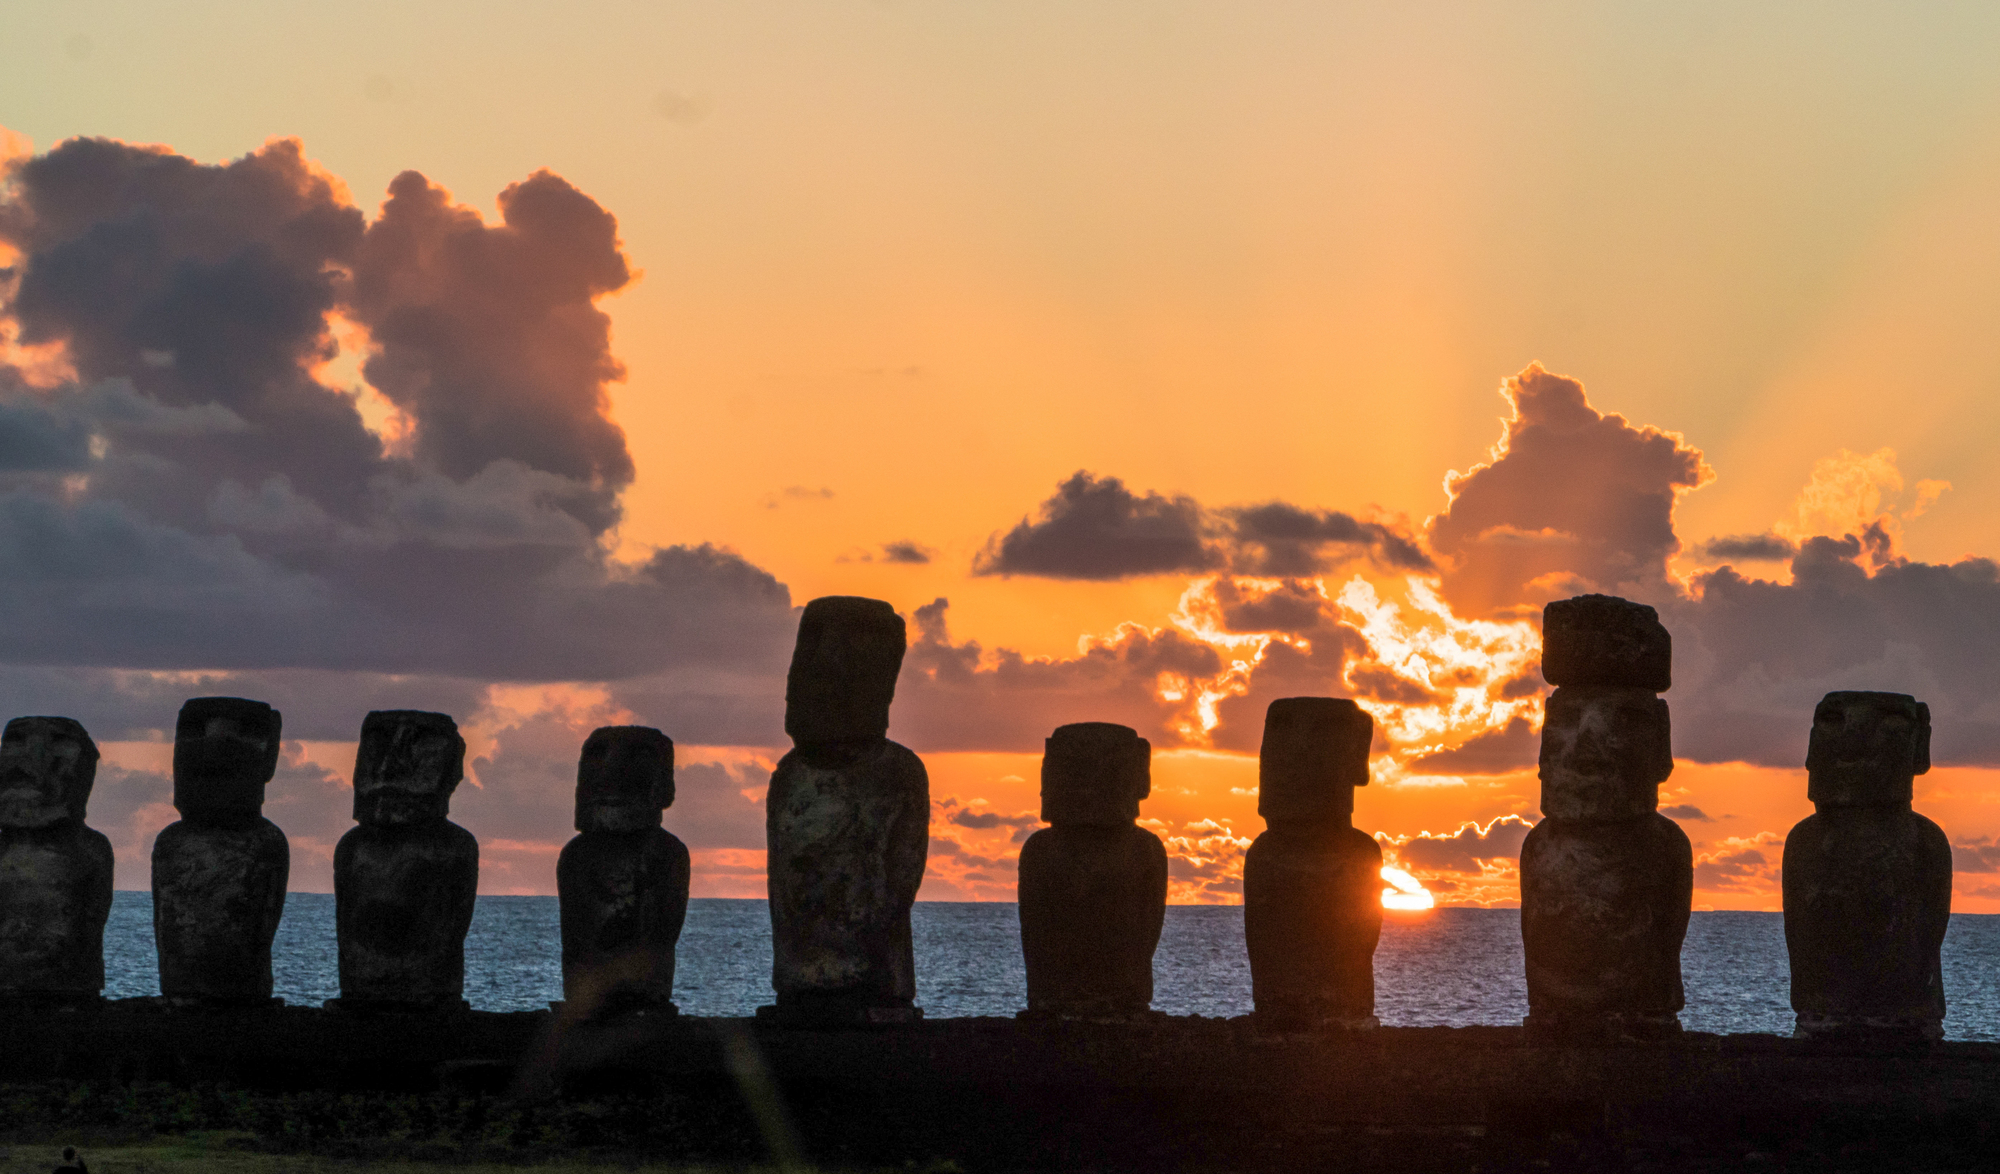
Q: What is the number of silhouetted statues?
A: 9